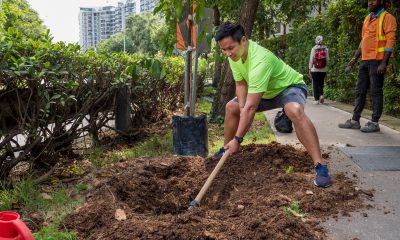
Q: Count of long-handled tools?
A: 1